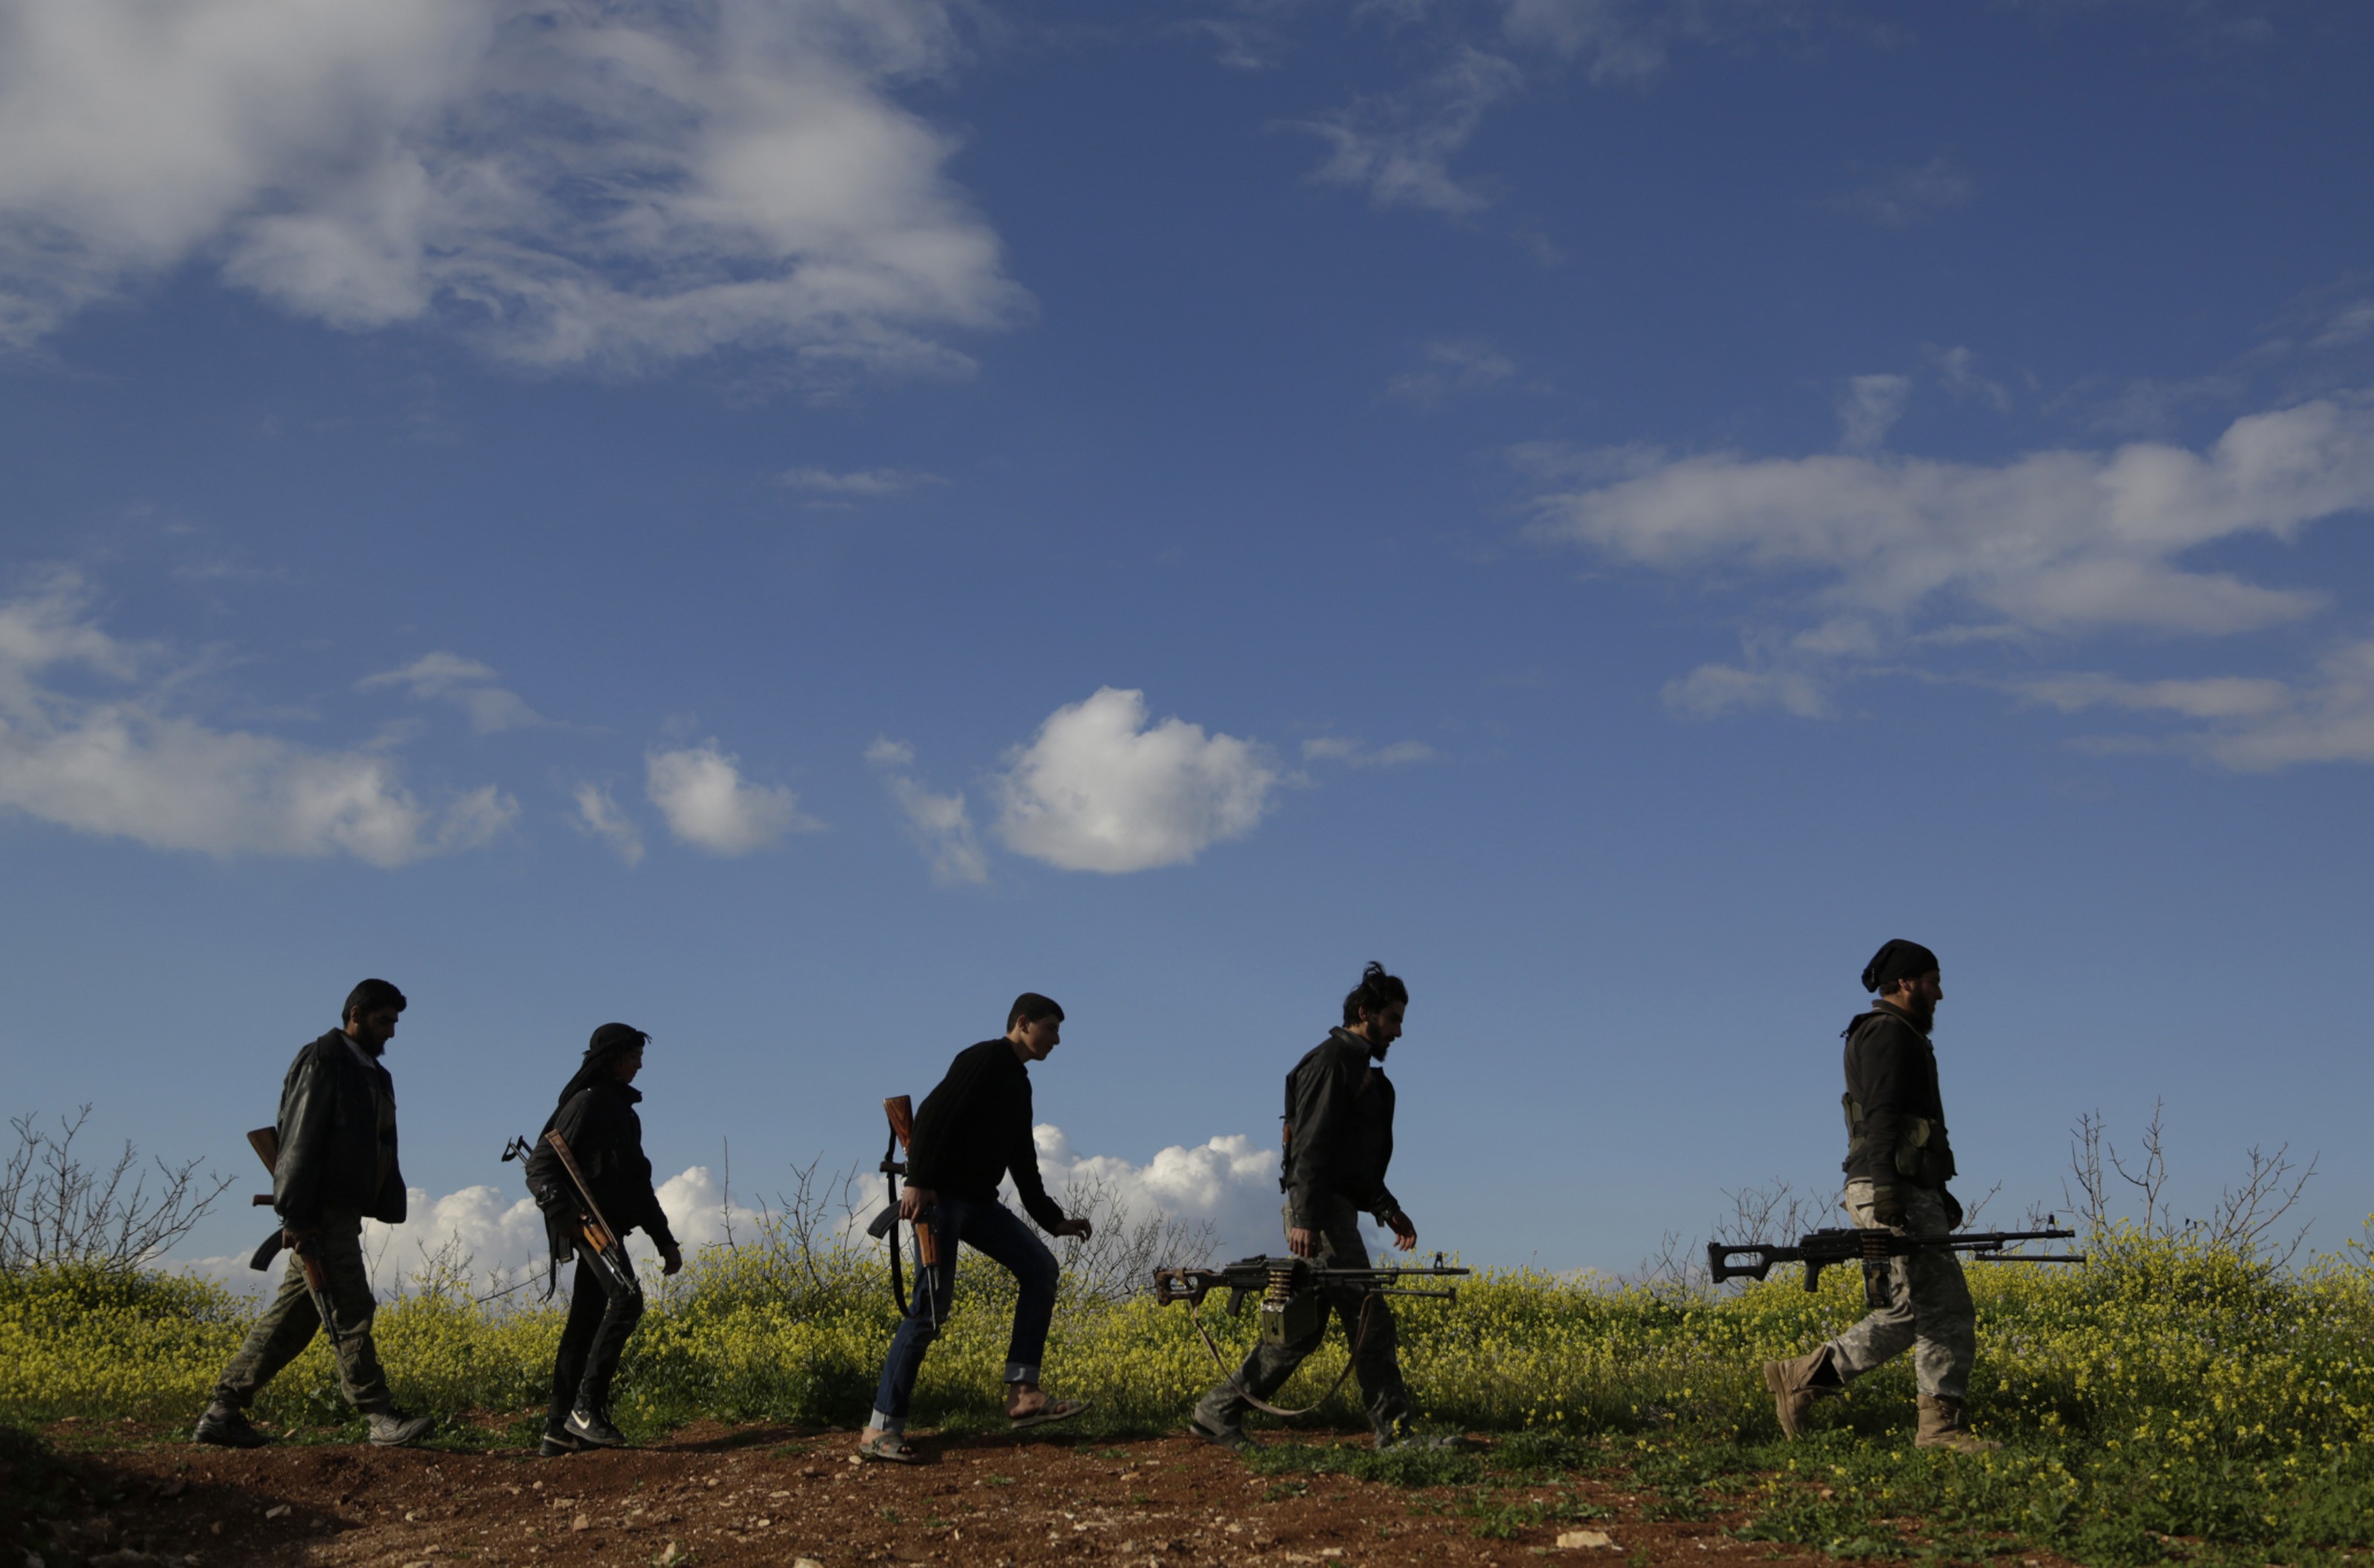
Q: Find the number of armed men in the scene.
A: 5